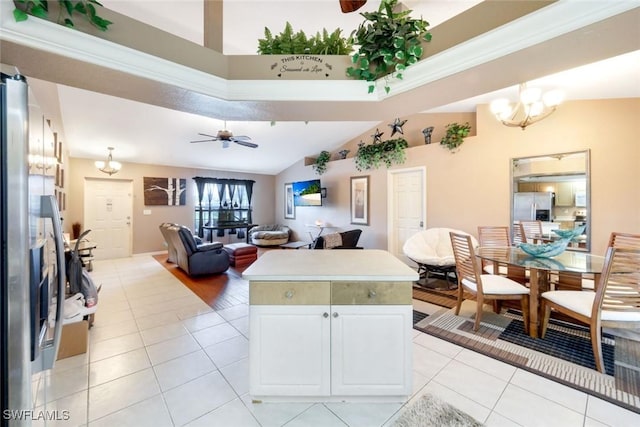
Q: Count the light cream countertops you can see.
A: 1